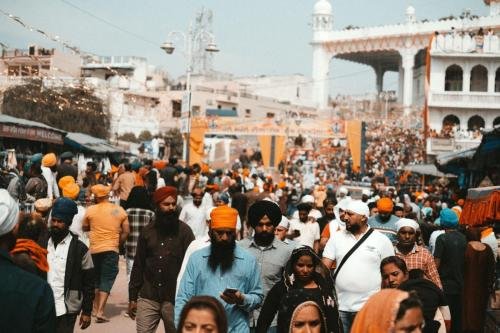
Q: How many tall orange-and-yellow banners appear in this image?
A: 3